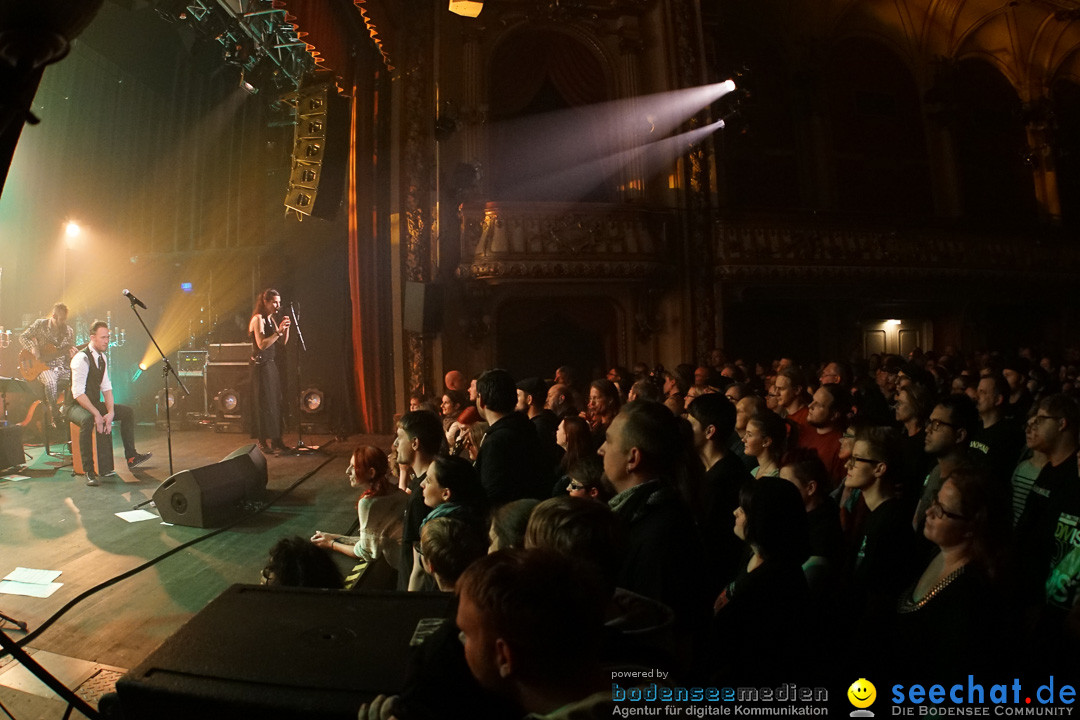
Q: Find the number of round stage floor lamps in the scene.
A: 3